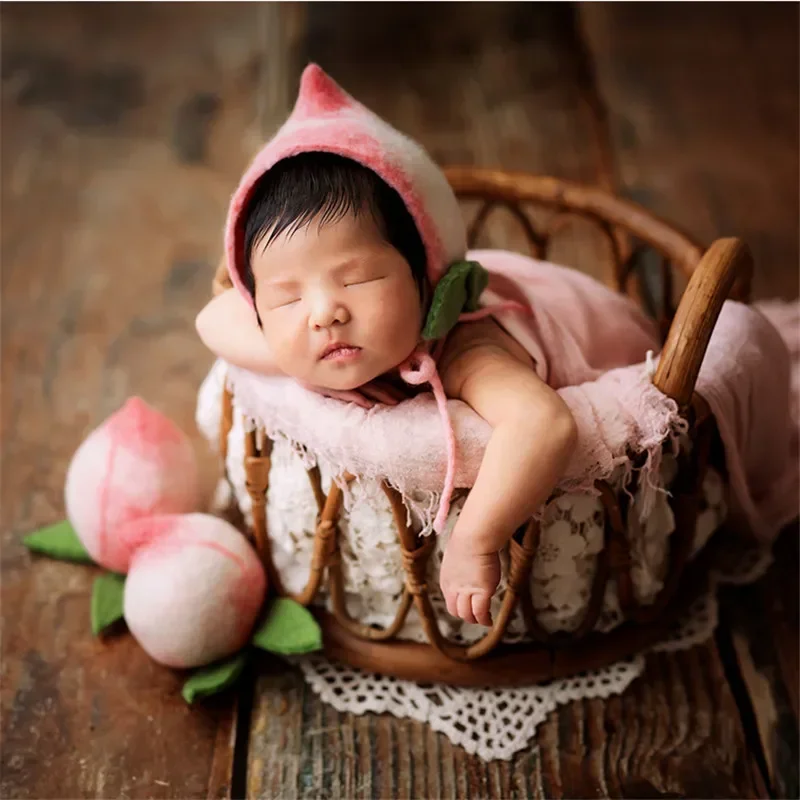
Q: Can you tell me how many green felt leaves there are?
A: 6